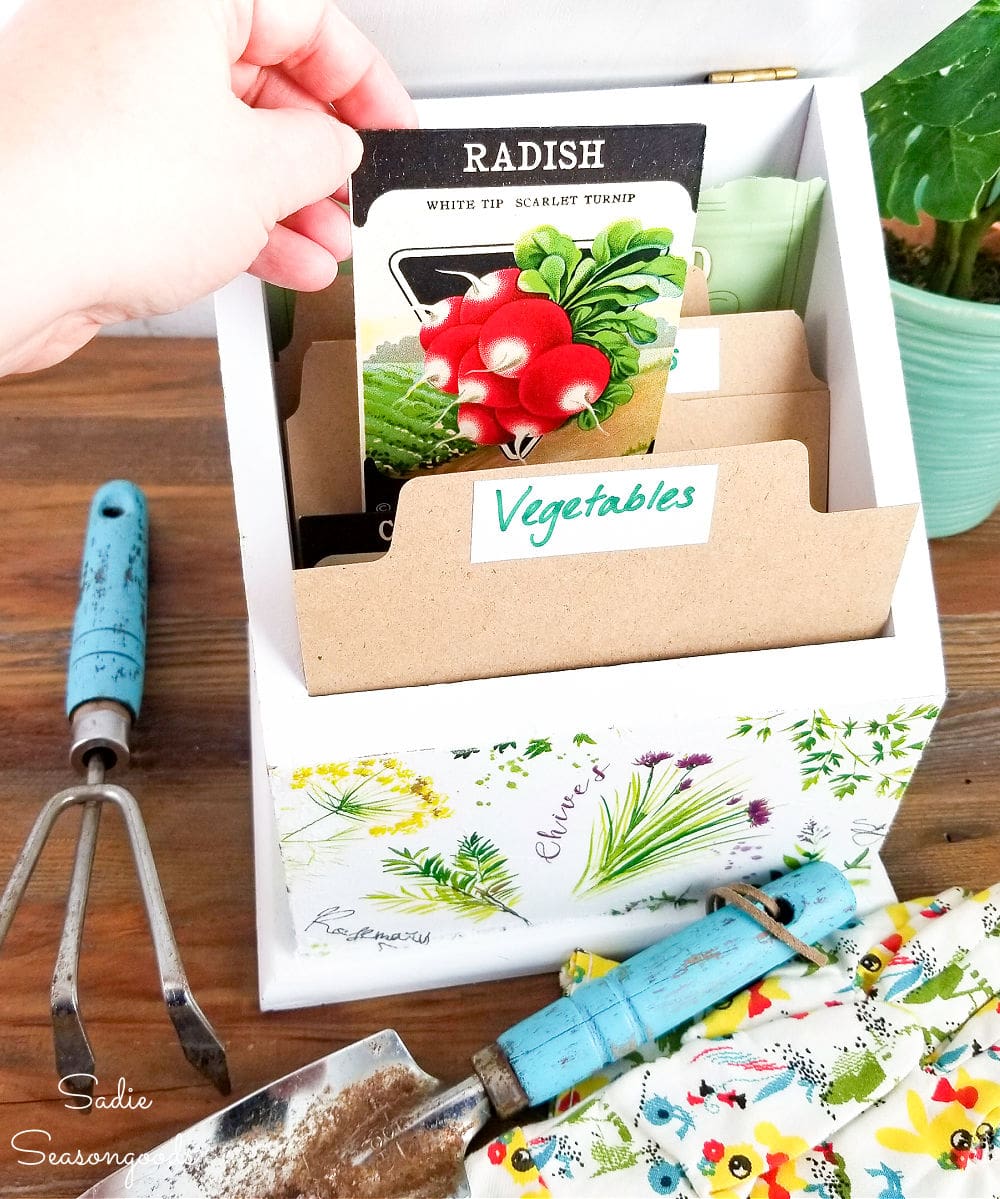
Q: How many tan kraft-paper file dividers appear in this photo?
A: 3